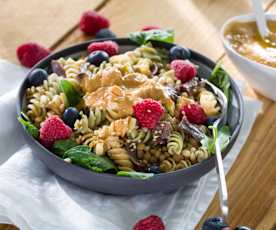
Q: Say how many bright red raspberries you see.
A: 9